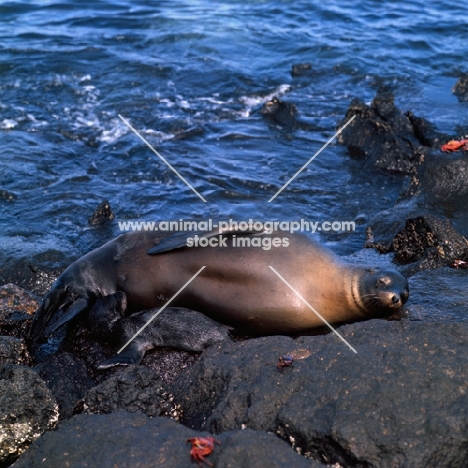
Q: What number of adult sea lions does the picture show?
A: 1